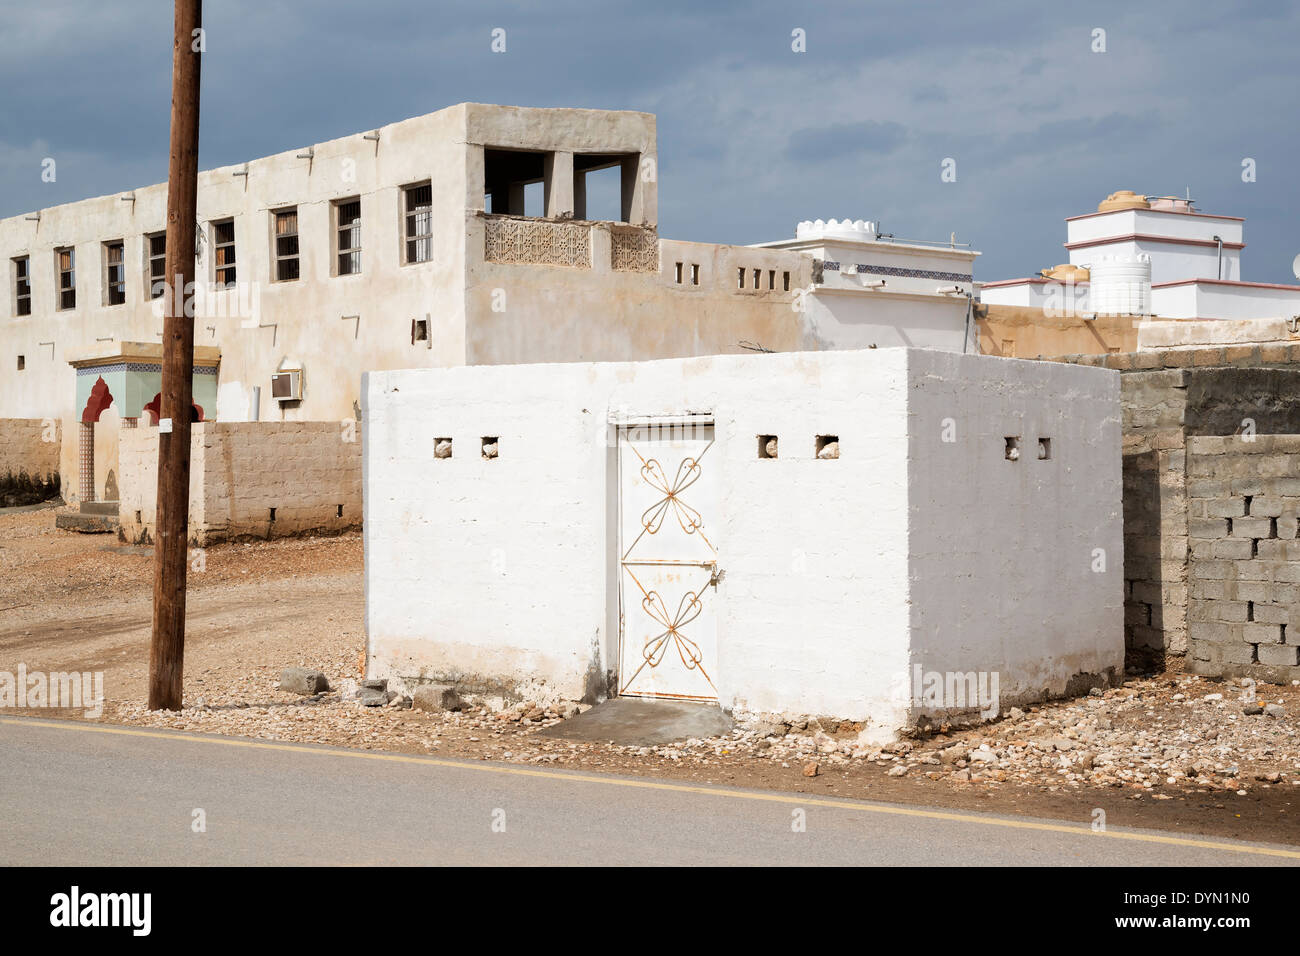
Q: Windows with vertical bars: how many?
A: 8